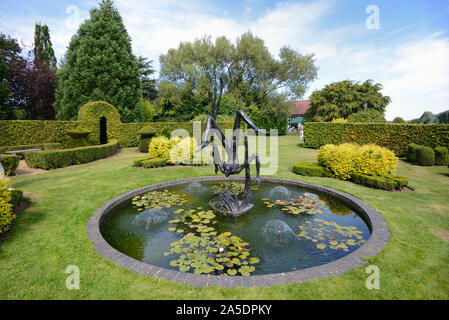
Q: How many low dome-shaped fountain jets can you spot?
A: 4